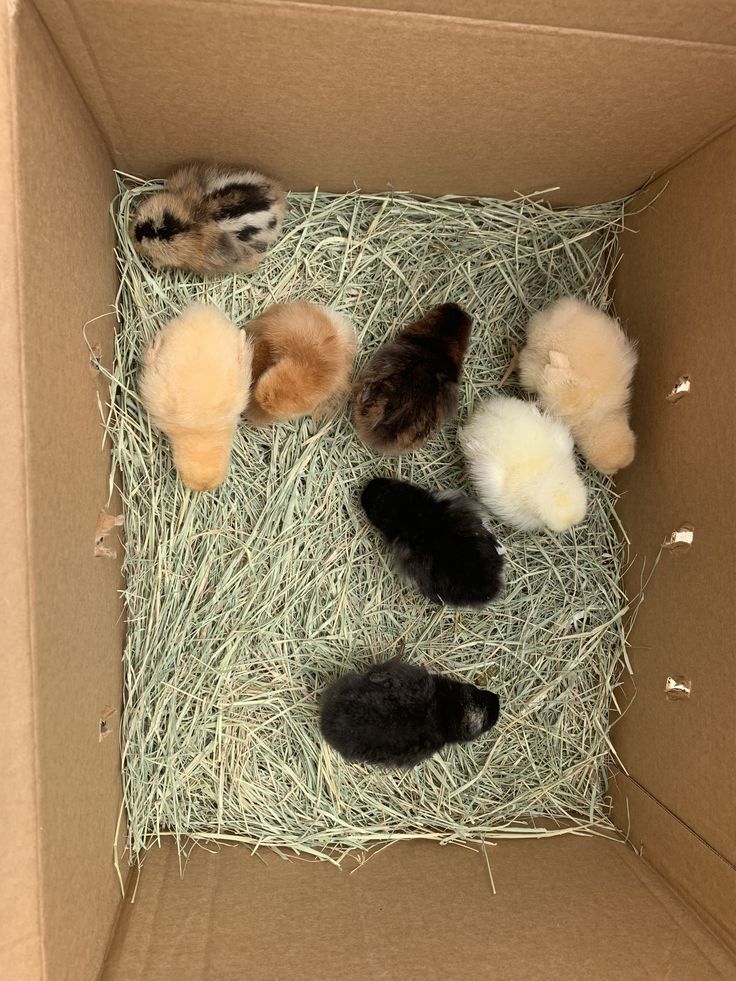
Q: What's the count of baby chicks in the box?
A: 8